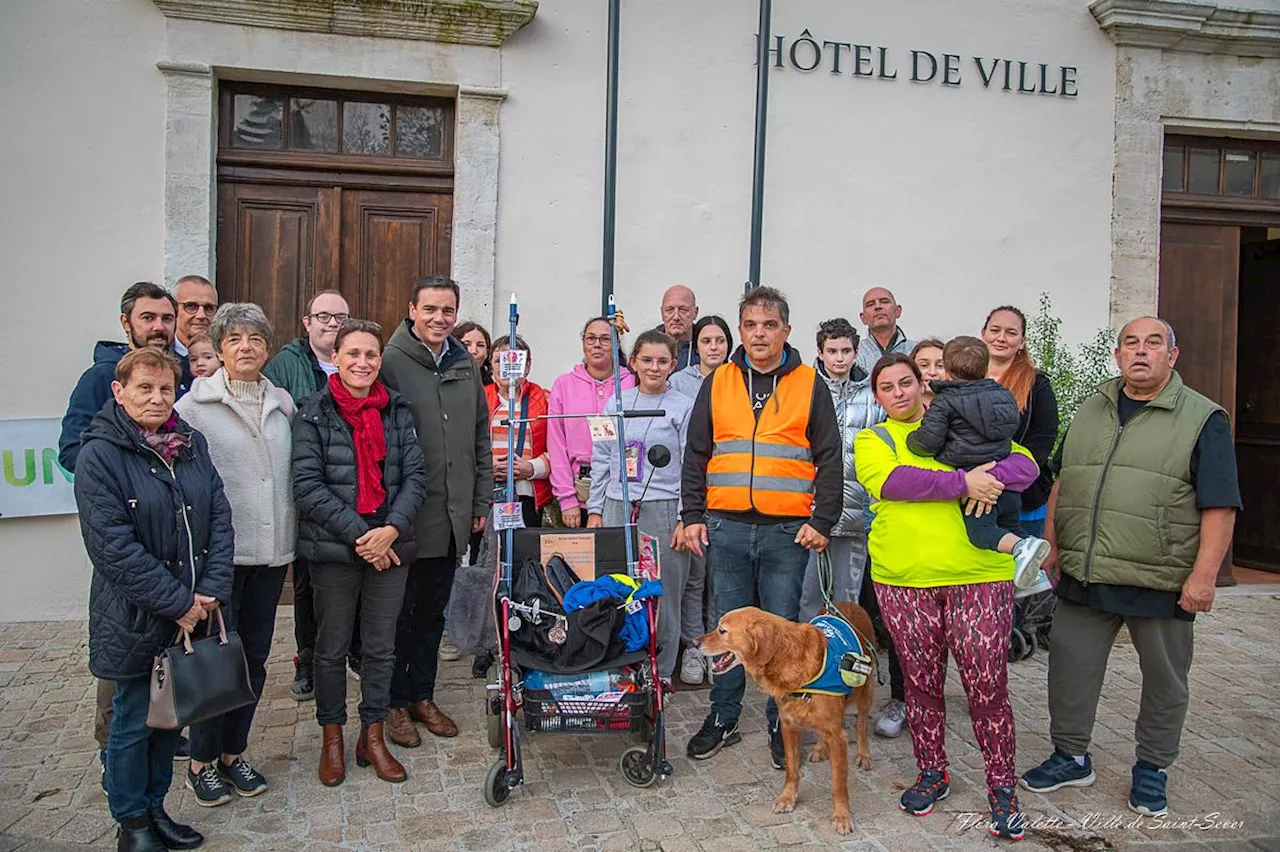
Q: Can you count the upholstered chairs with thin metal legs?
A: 0